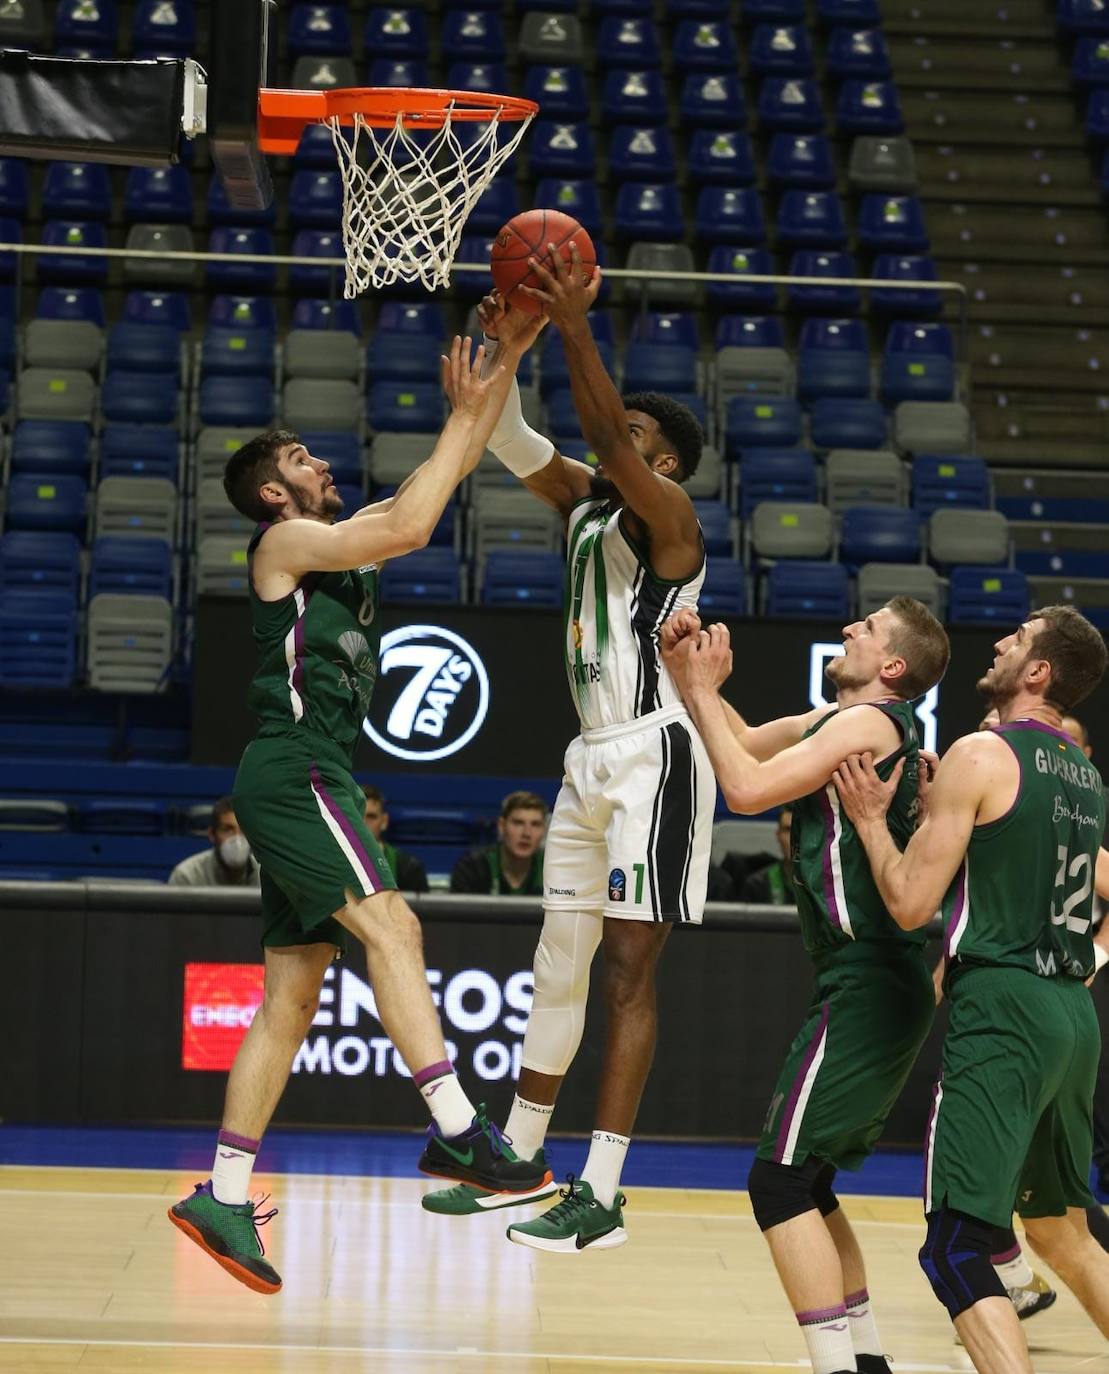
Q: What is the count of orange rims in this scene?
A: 1